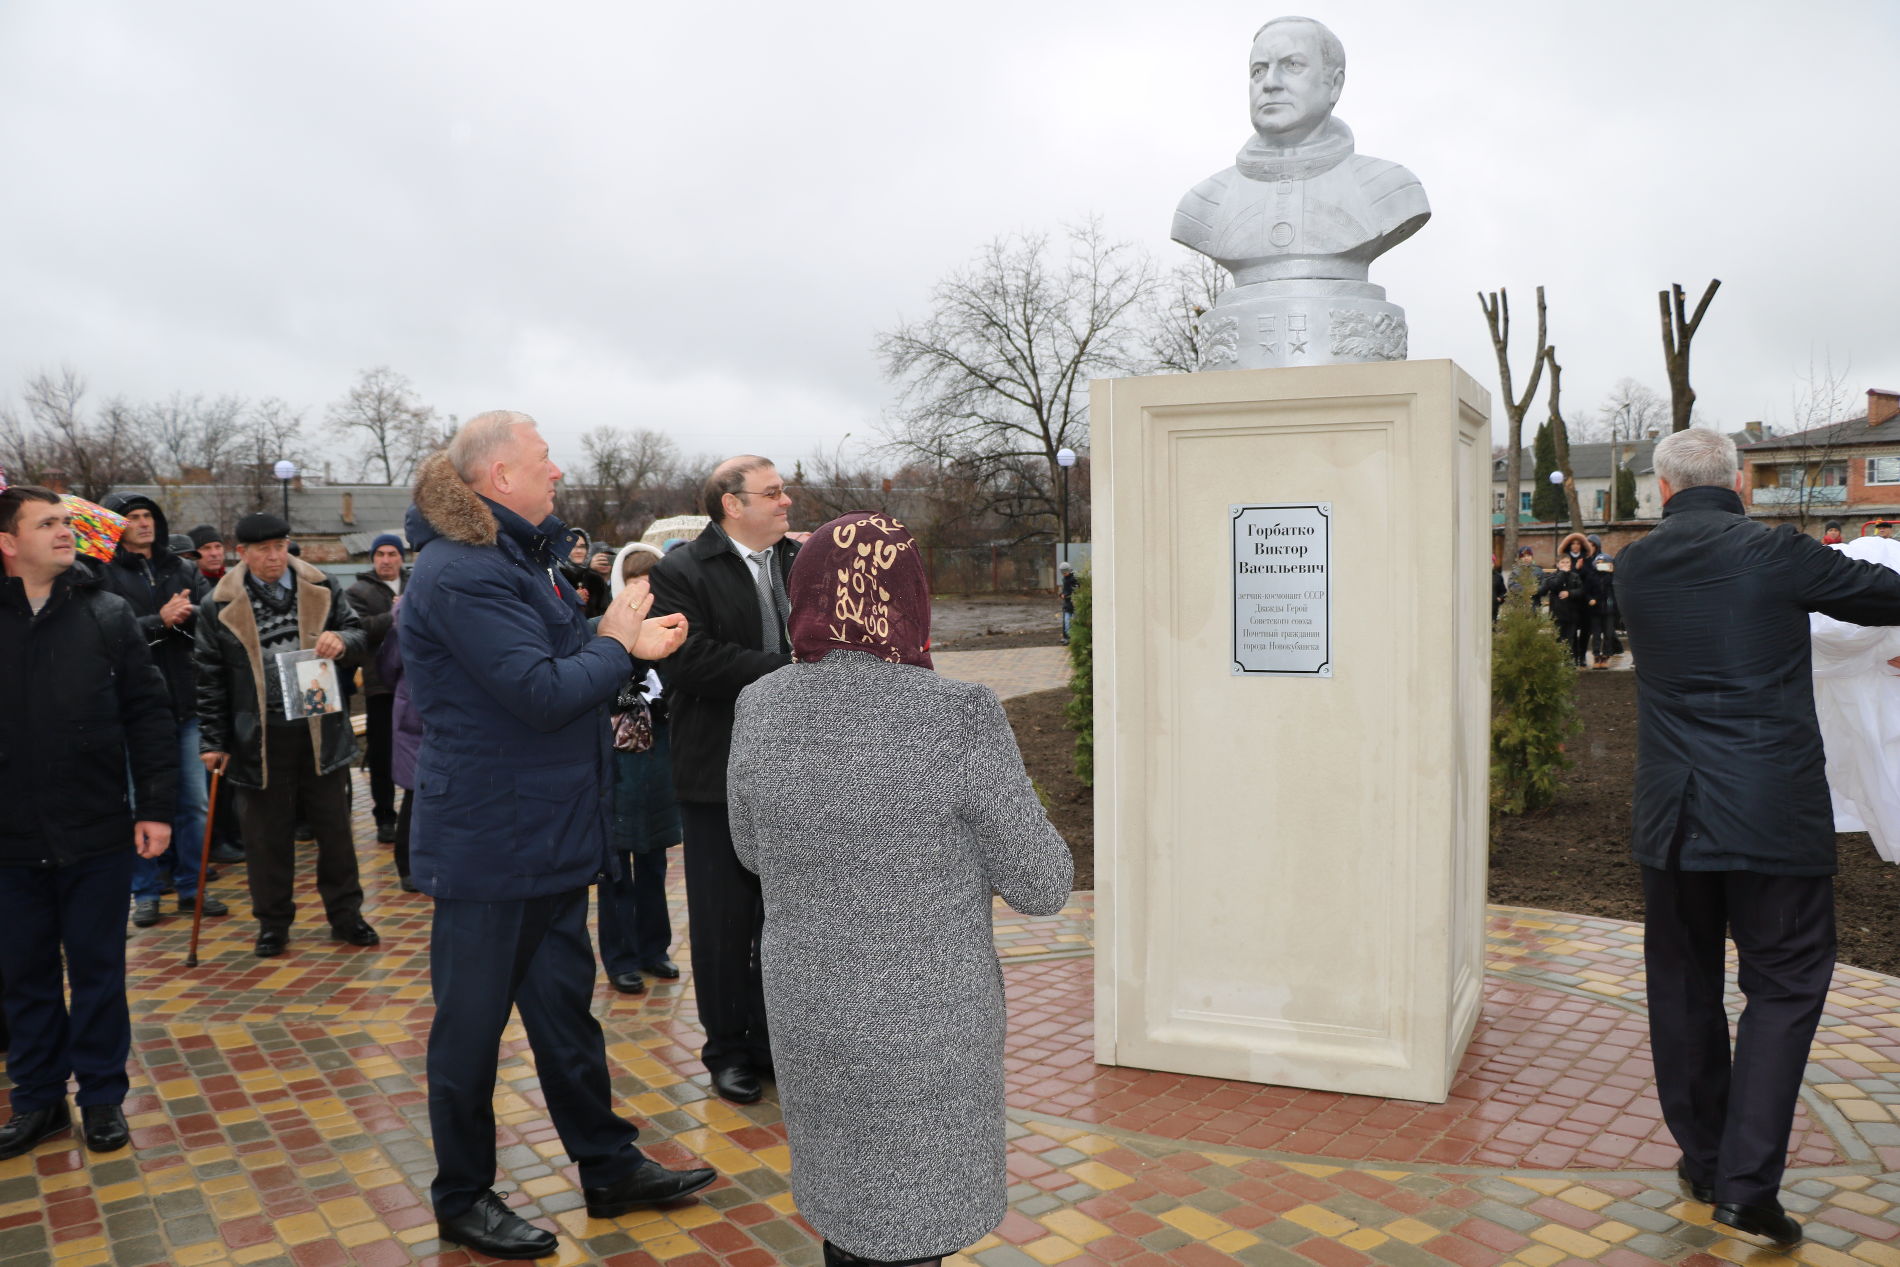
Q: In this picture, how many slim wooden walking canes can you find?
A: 1